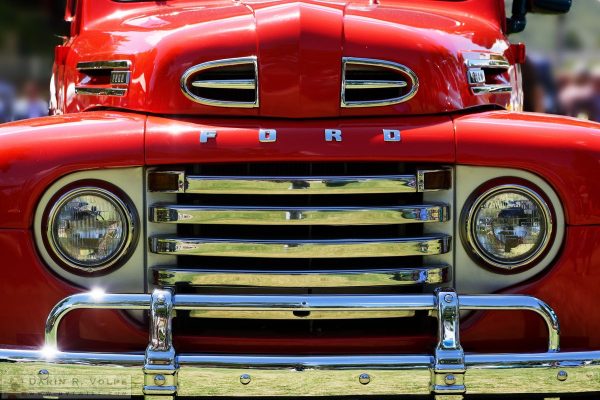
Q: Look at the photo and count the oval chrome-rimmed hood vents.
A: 2